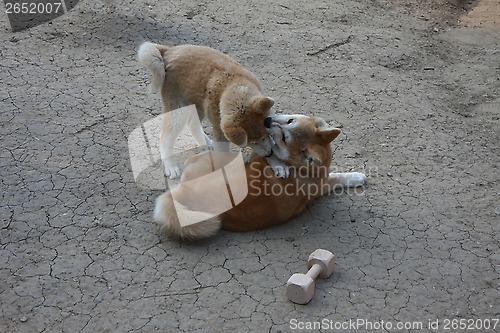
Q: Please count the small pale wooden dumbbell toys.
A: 1